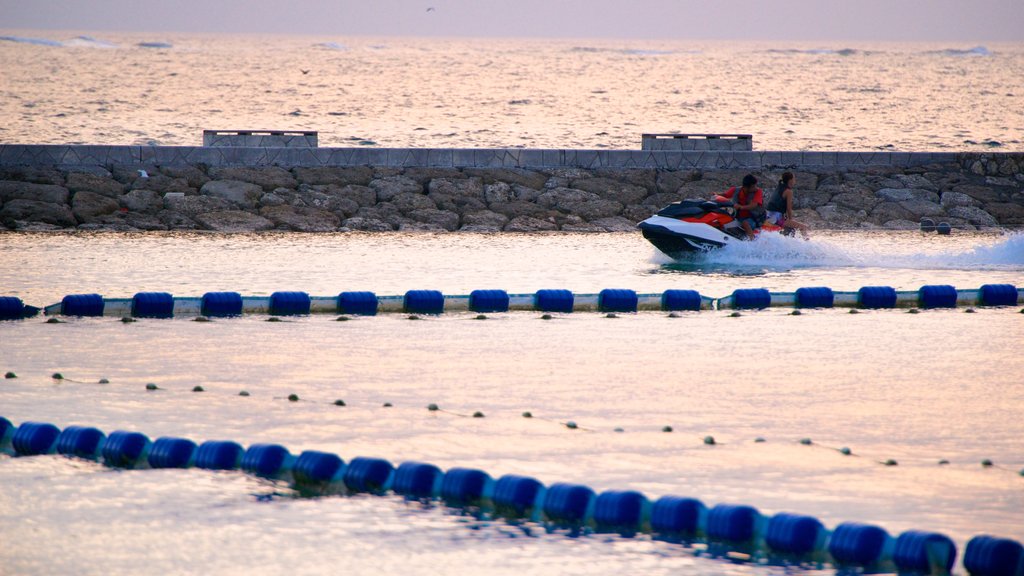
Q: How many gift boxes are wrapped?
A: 0